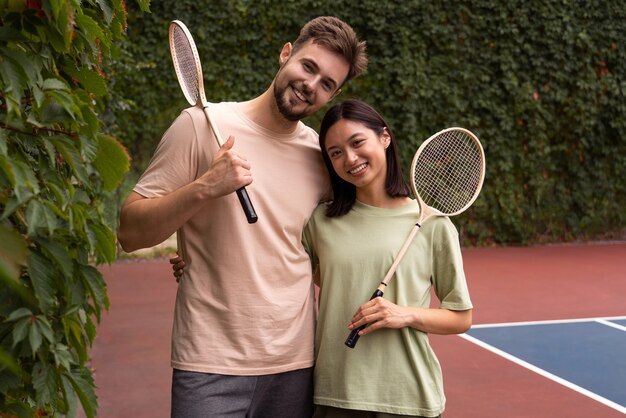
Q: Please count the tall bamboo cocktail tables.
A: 0